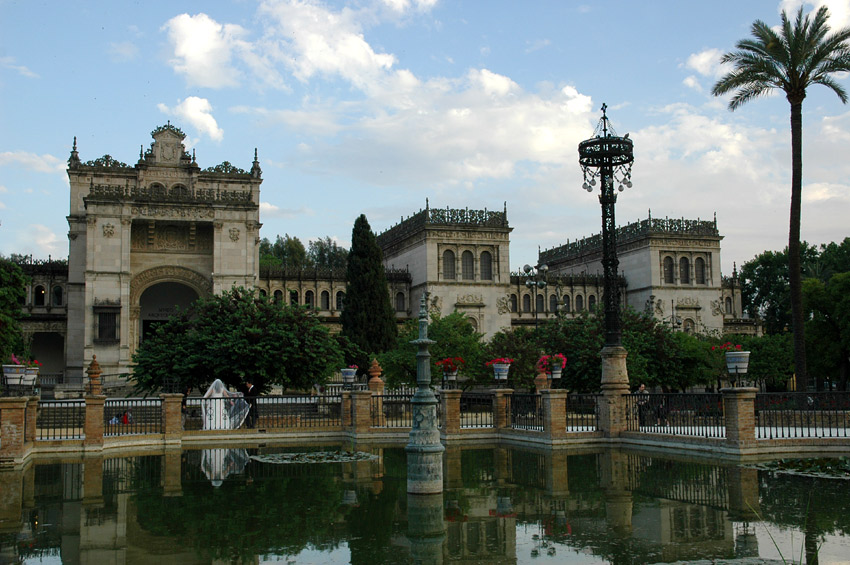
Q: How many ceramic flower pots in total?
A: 7